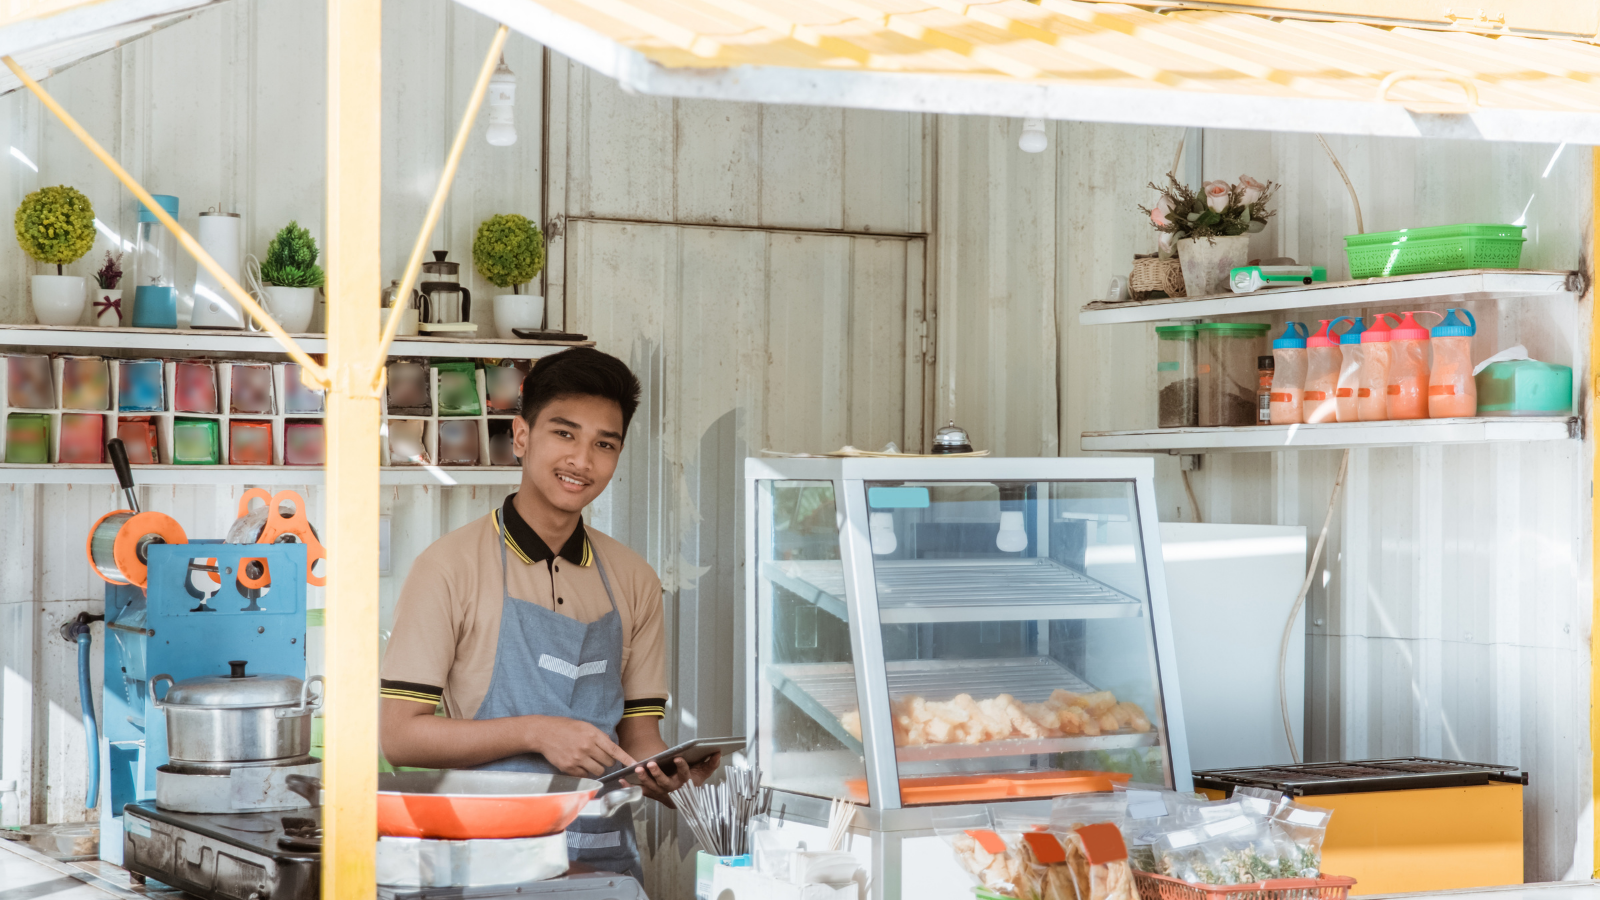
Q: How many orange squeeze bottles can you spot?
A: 6